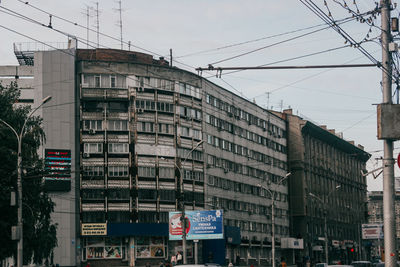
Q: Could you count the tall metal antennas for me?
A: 3